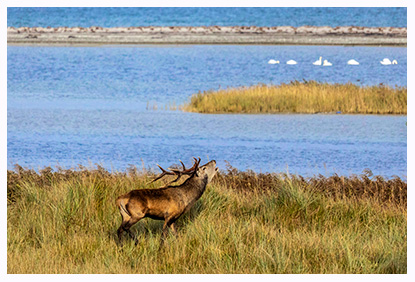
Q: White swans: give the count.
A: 6